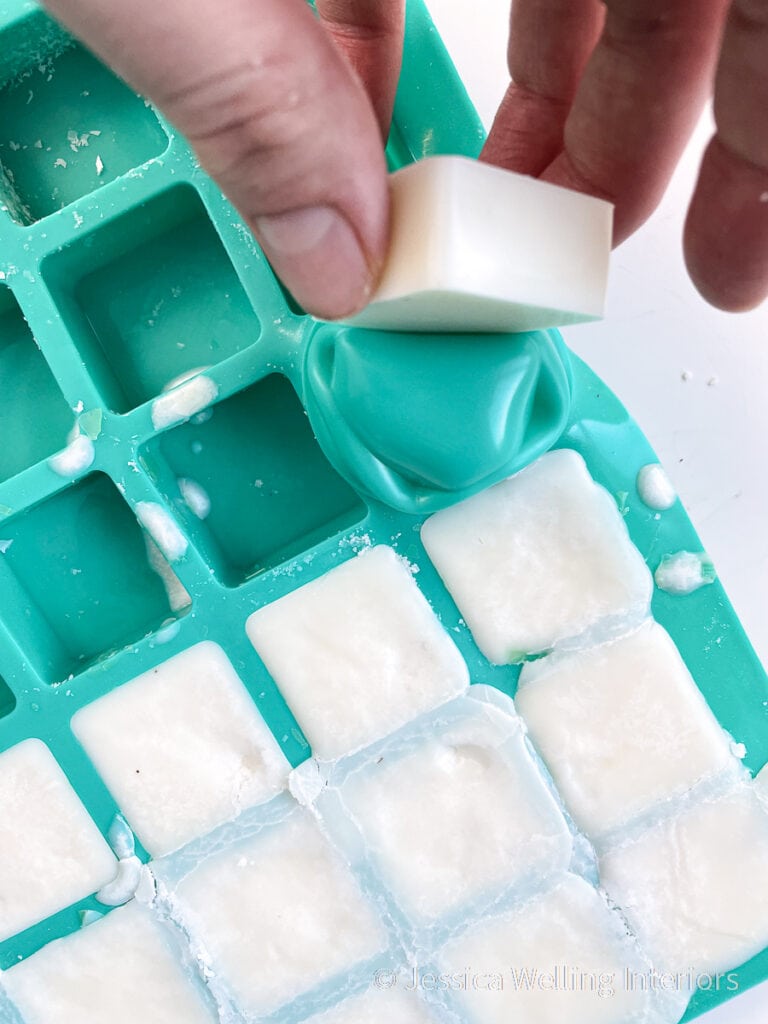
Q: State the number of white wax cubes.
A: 12